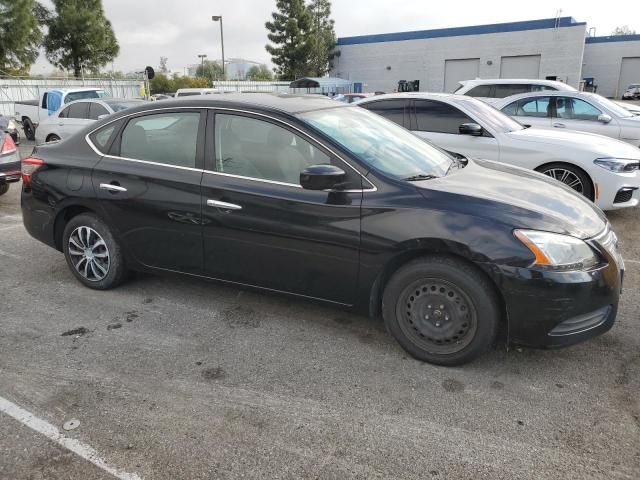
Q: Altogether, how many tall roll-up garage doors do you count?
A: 3